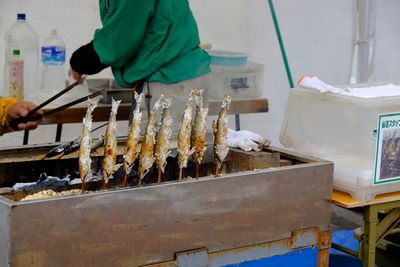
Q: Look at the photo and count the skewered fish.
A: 8